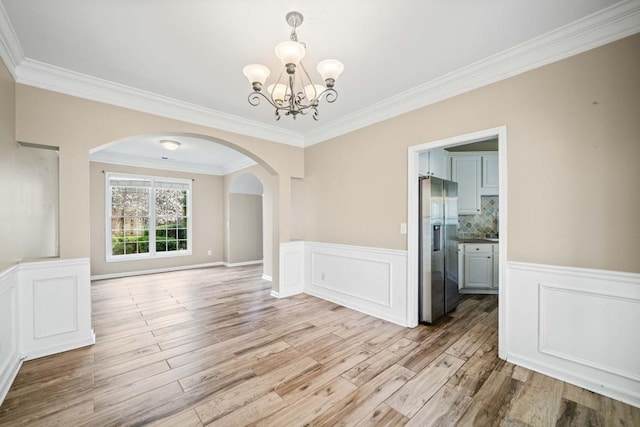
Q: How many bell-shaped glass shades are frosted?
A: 5